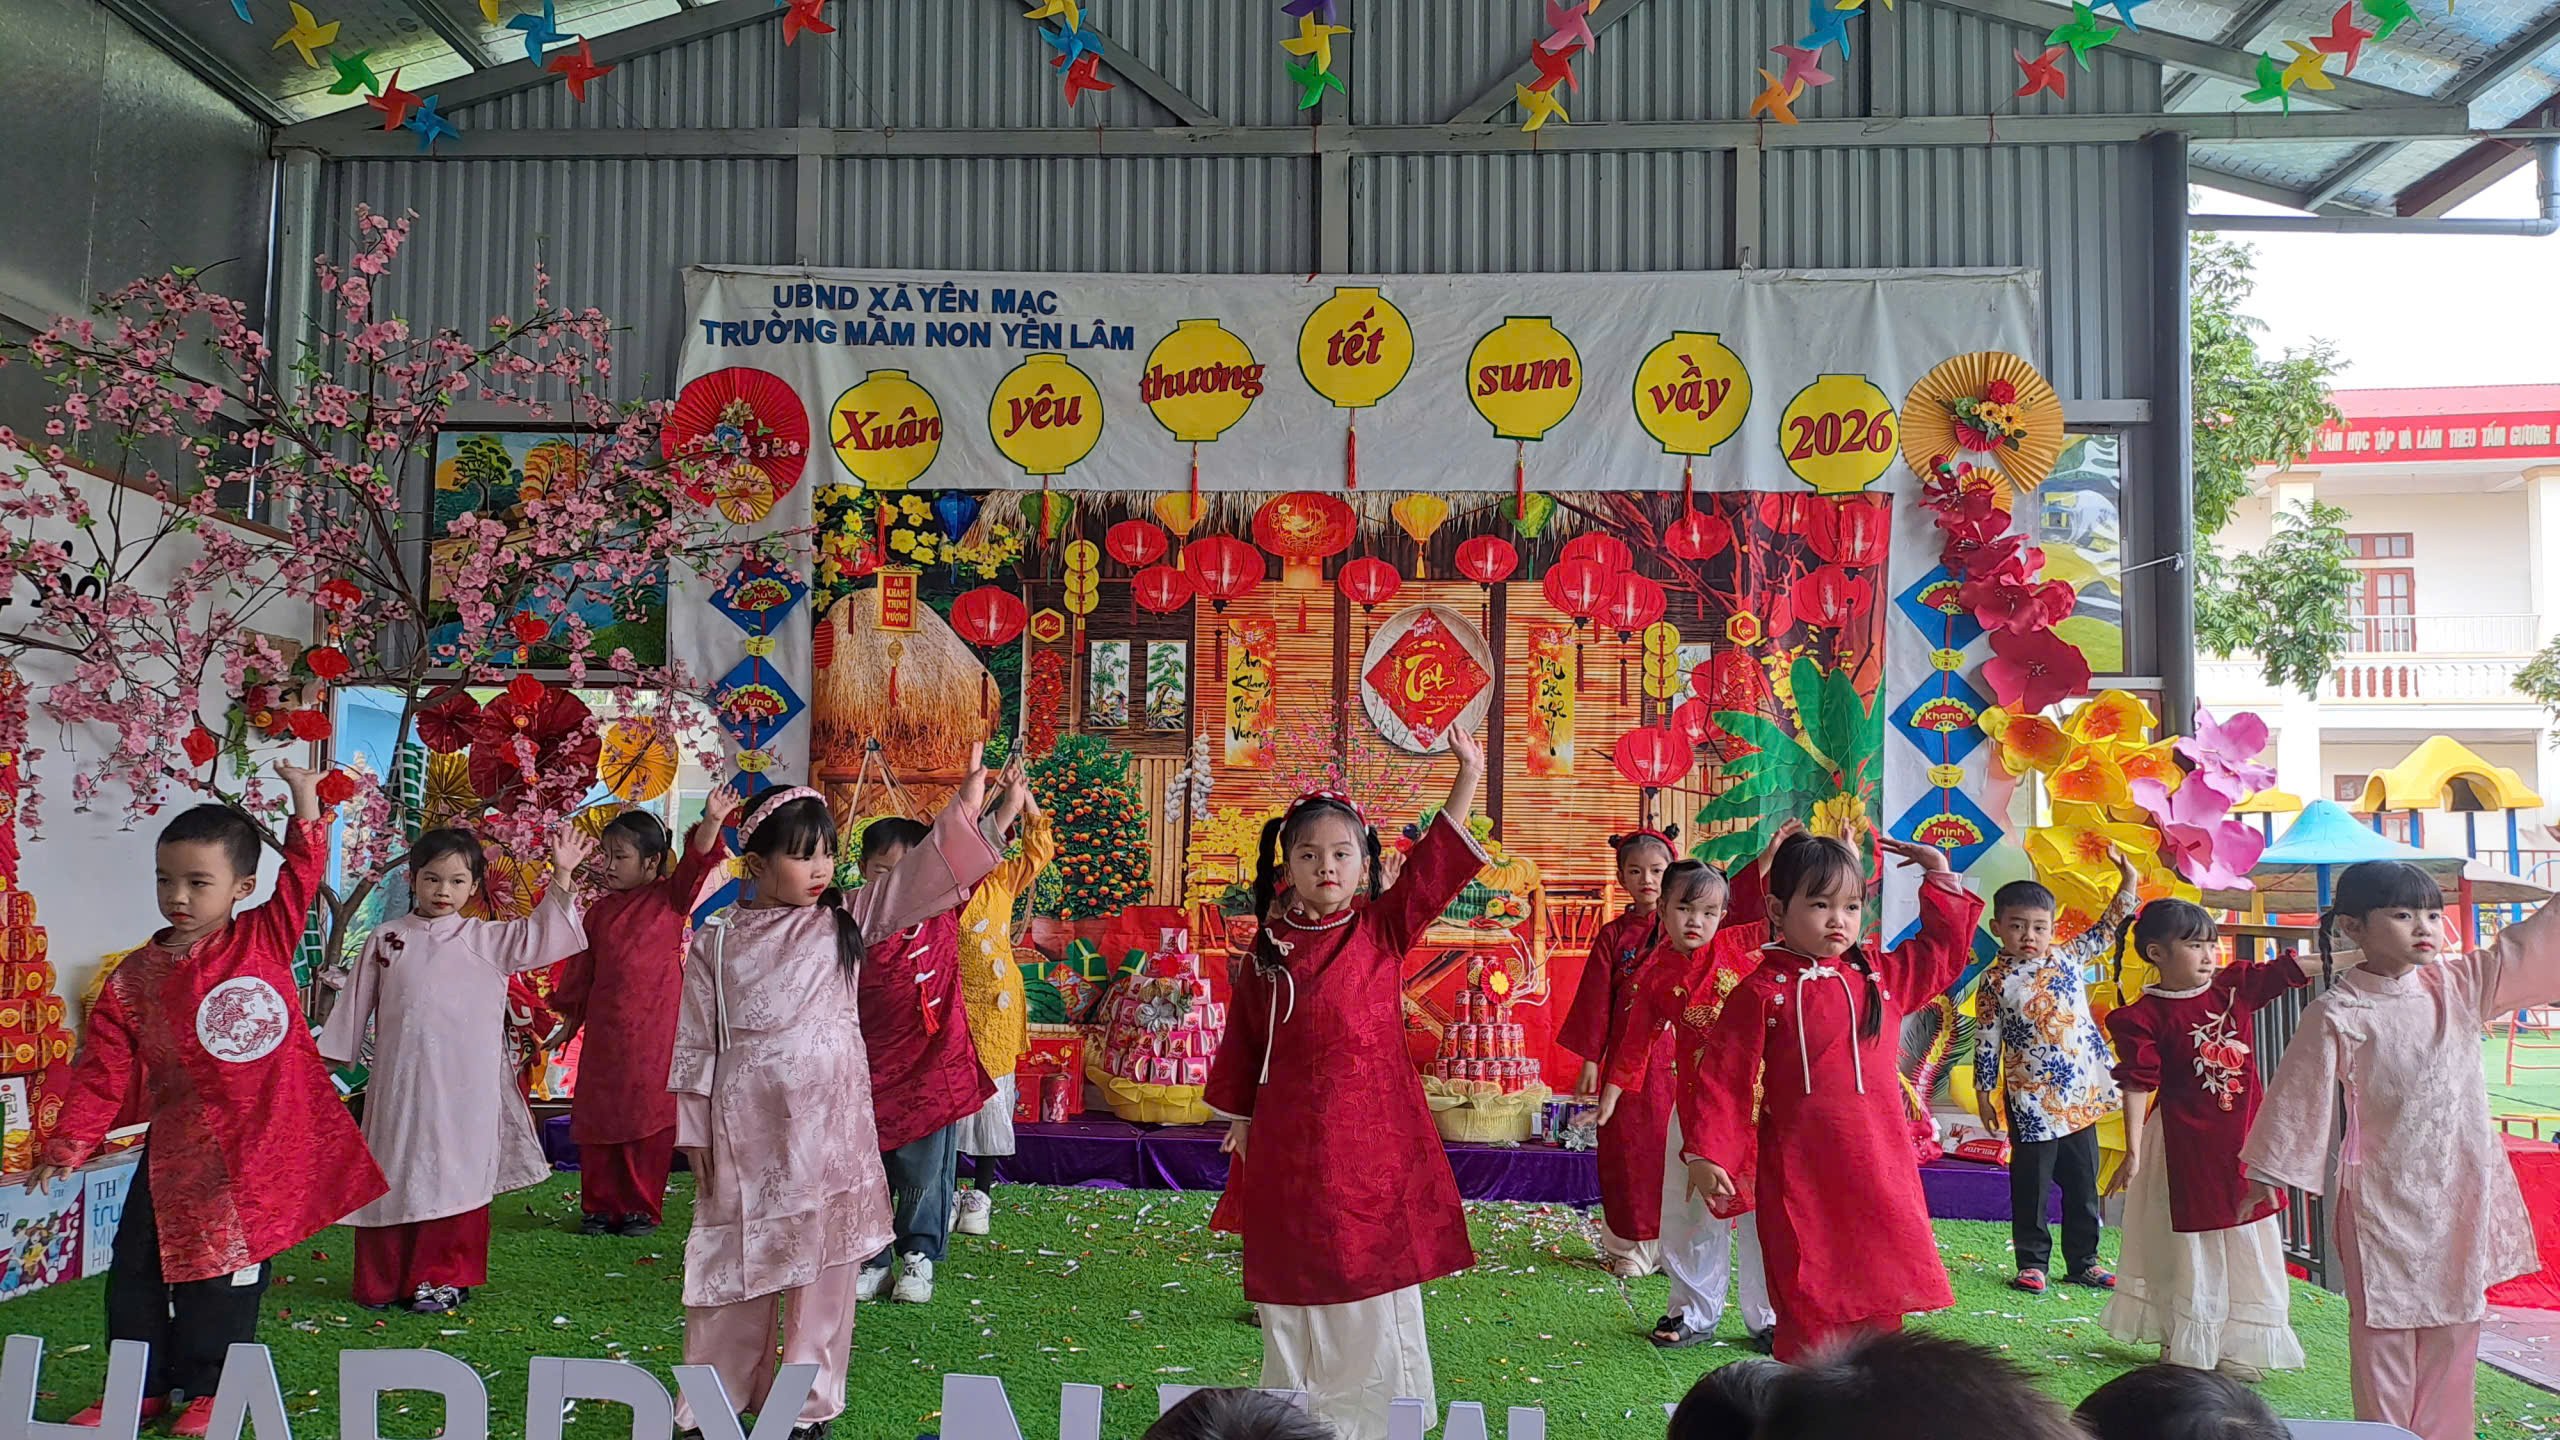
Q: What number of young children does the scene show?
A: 14